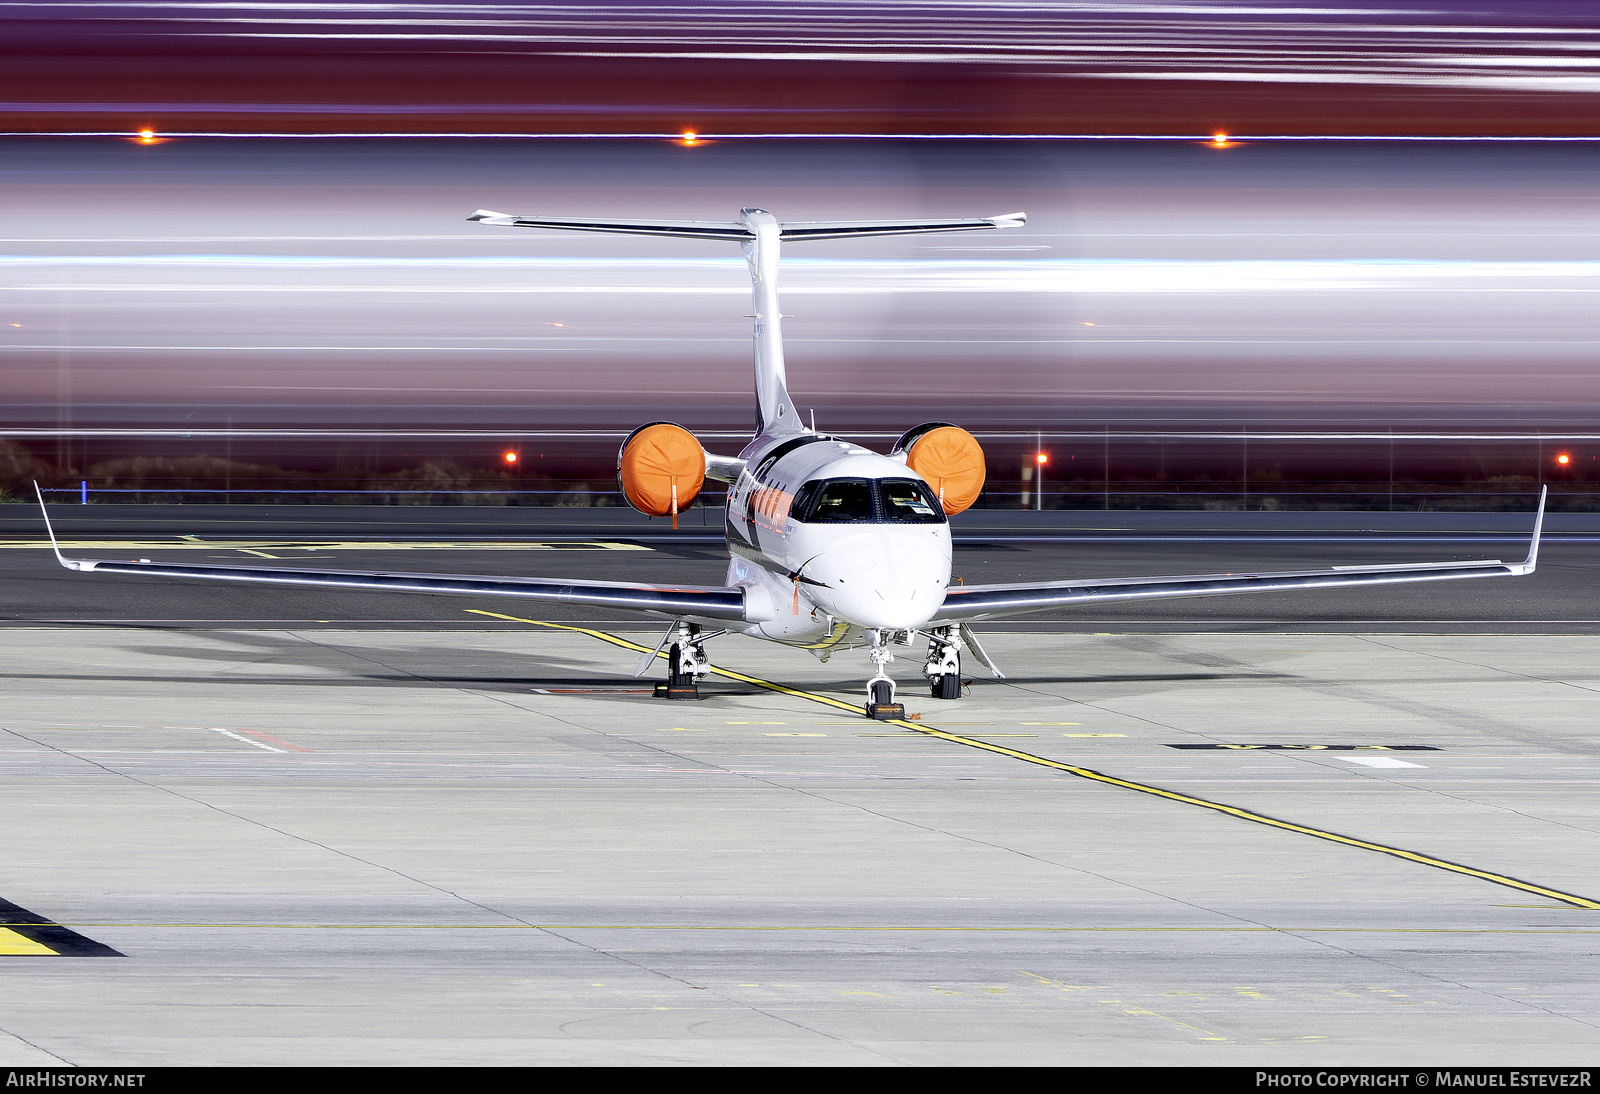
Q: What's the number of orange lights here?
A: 6